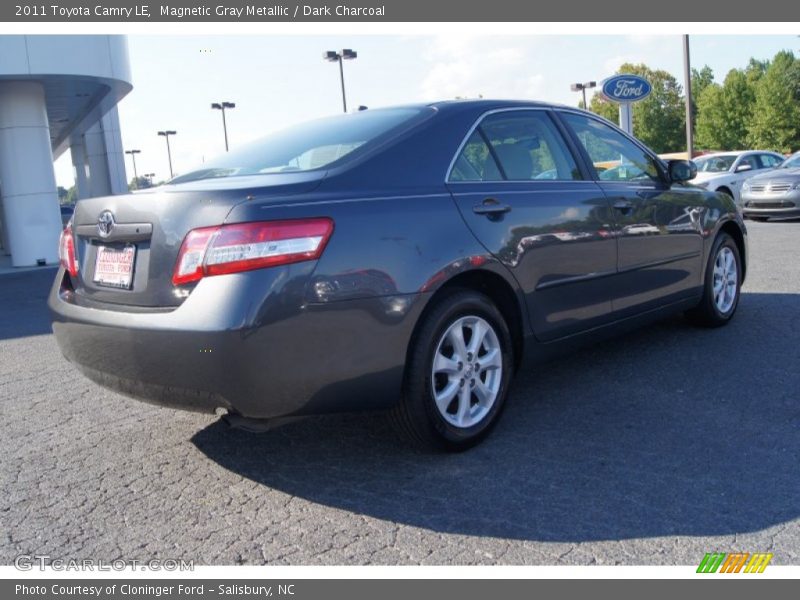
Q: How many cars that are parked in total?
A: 3